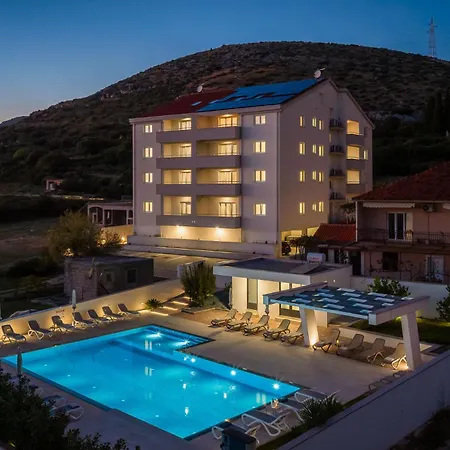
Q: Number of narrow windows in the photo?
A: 12